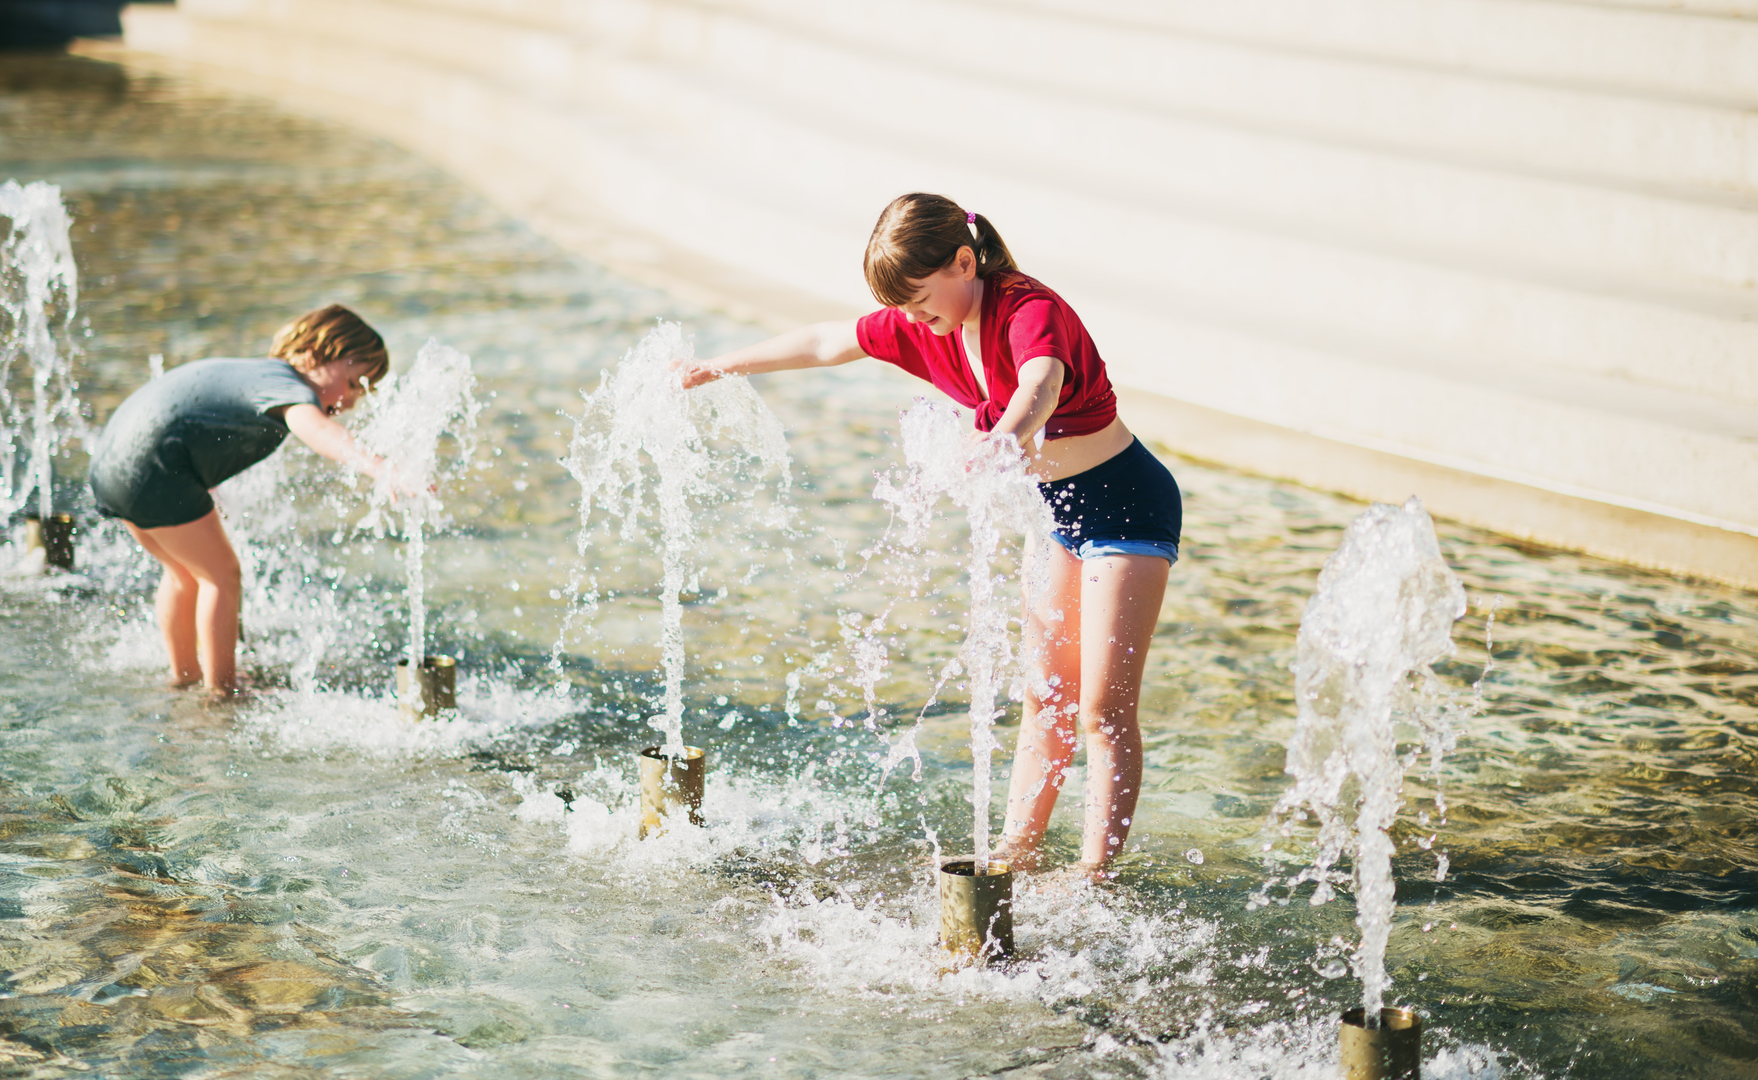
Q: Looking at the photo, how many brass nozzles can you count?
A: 5